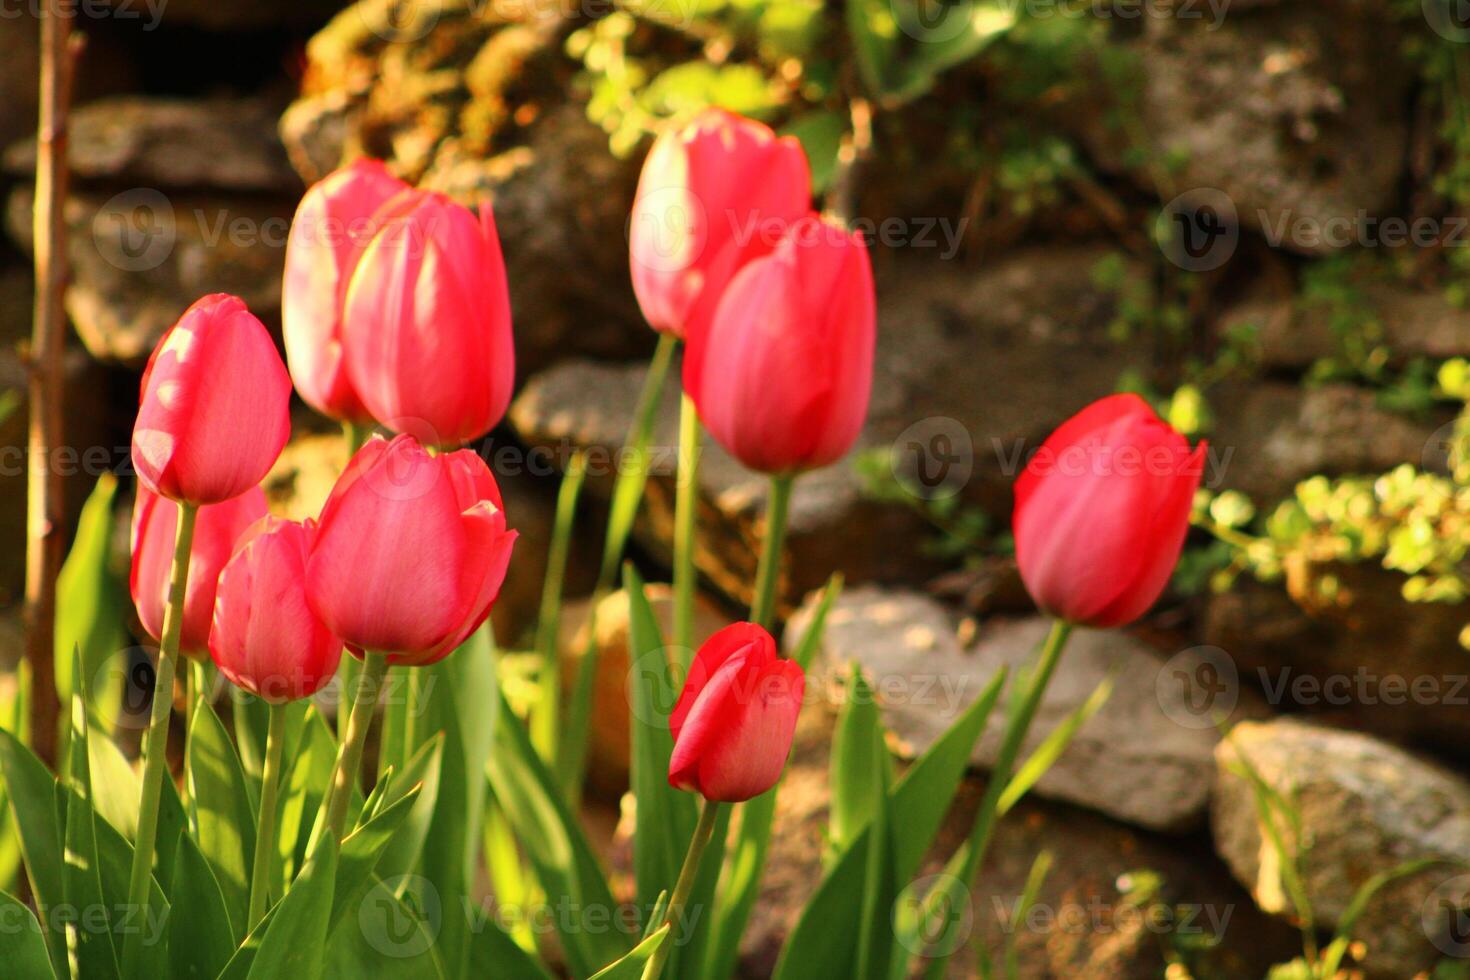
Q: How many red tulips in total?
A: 10